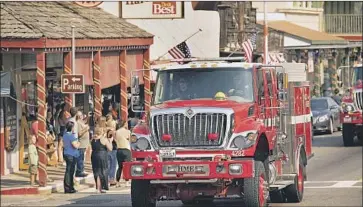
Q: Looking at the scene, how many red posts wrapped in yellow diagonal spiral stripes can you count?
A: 5